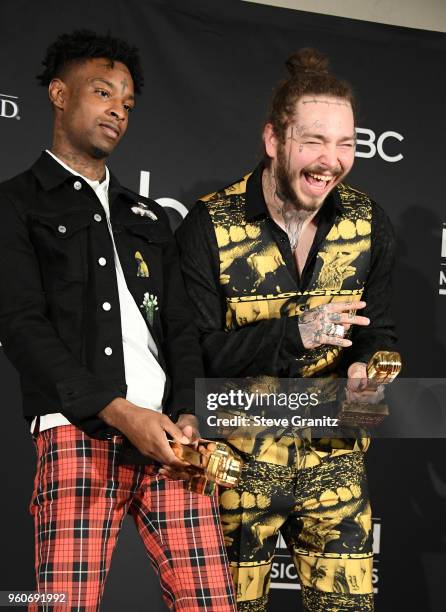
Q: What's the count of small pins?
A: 3